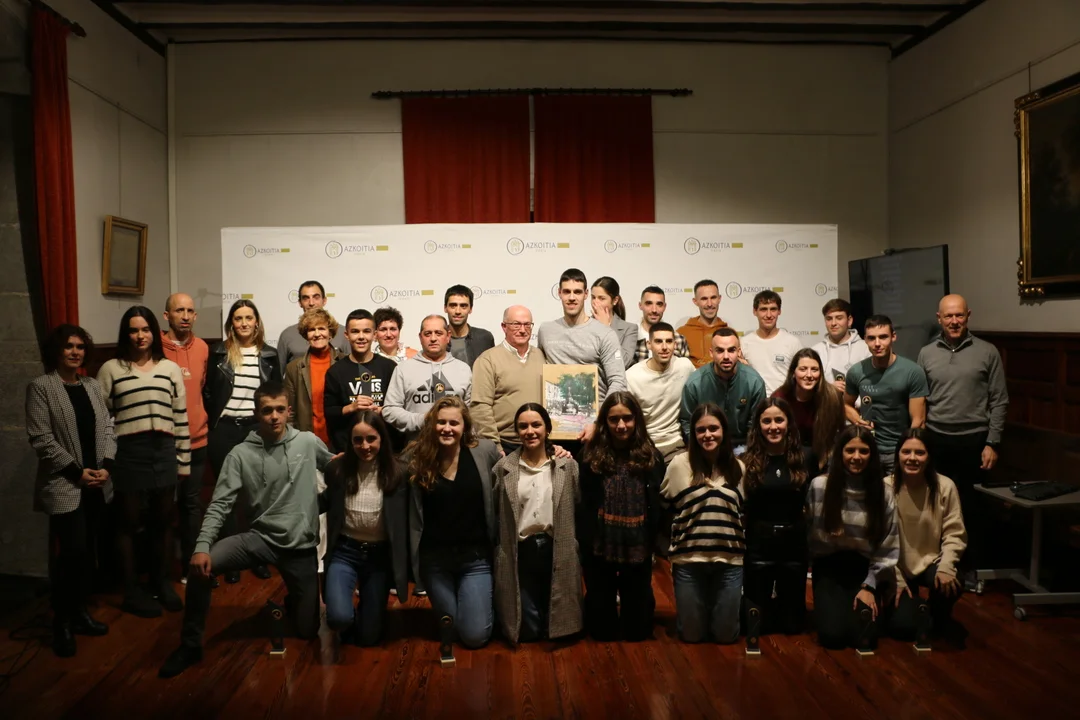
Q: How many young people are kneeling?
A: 9